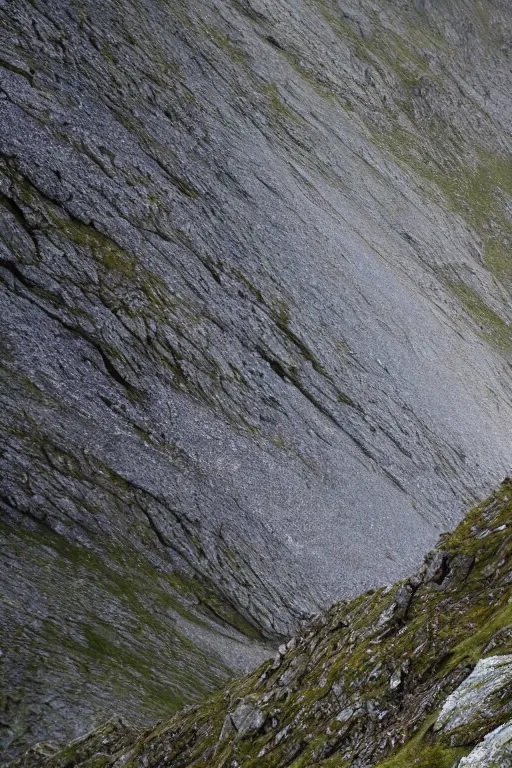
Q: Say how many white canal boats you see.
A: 0